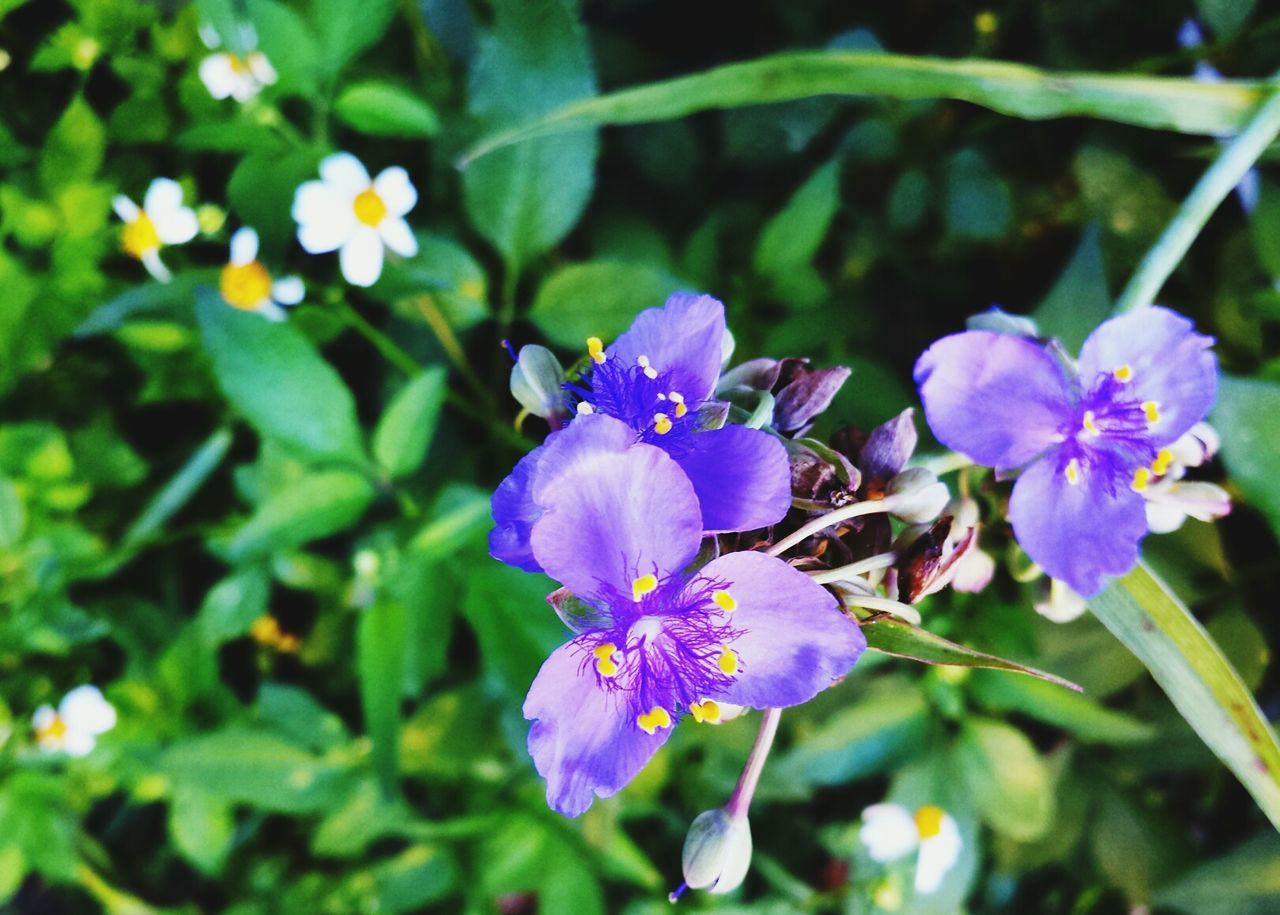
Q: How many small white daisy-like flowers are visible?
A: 6